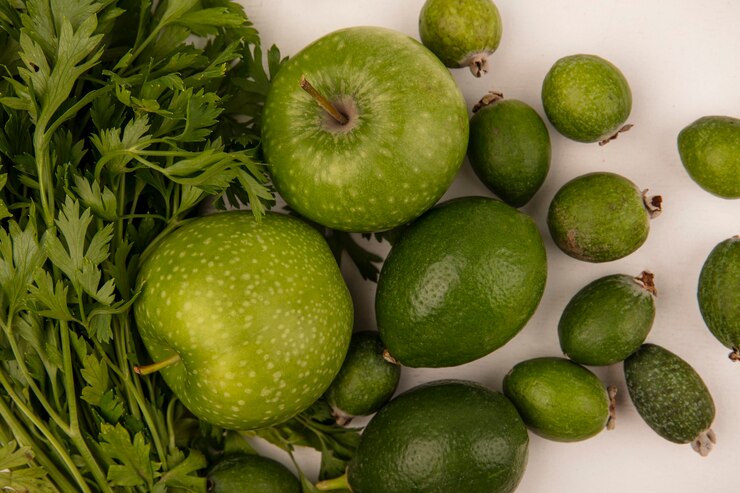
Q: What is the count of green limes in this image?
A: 2